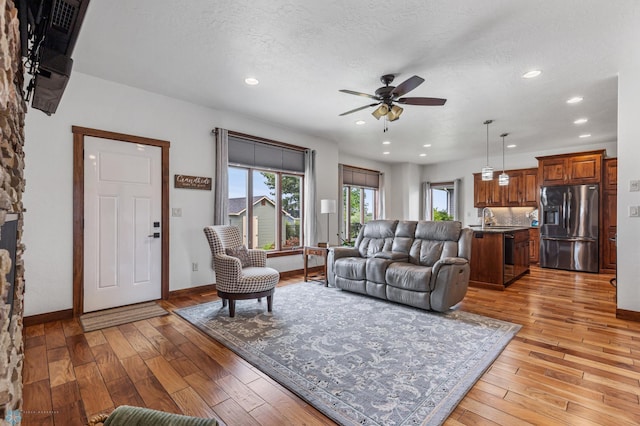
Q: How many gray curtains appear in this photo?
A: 6